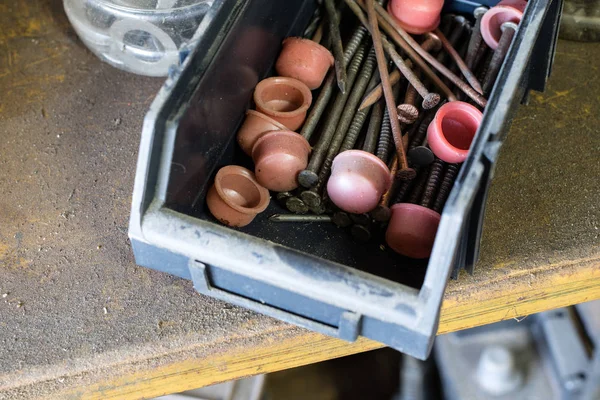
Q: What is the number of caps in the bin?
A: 10